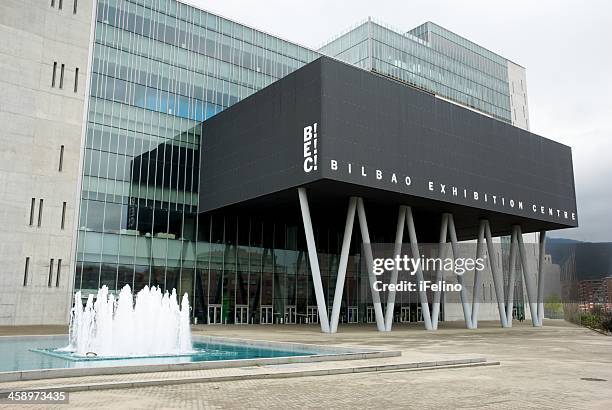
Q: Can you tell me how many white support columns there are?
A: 12